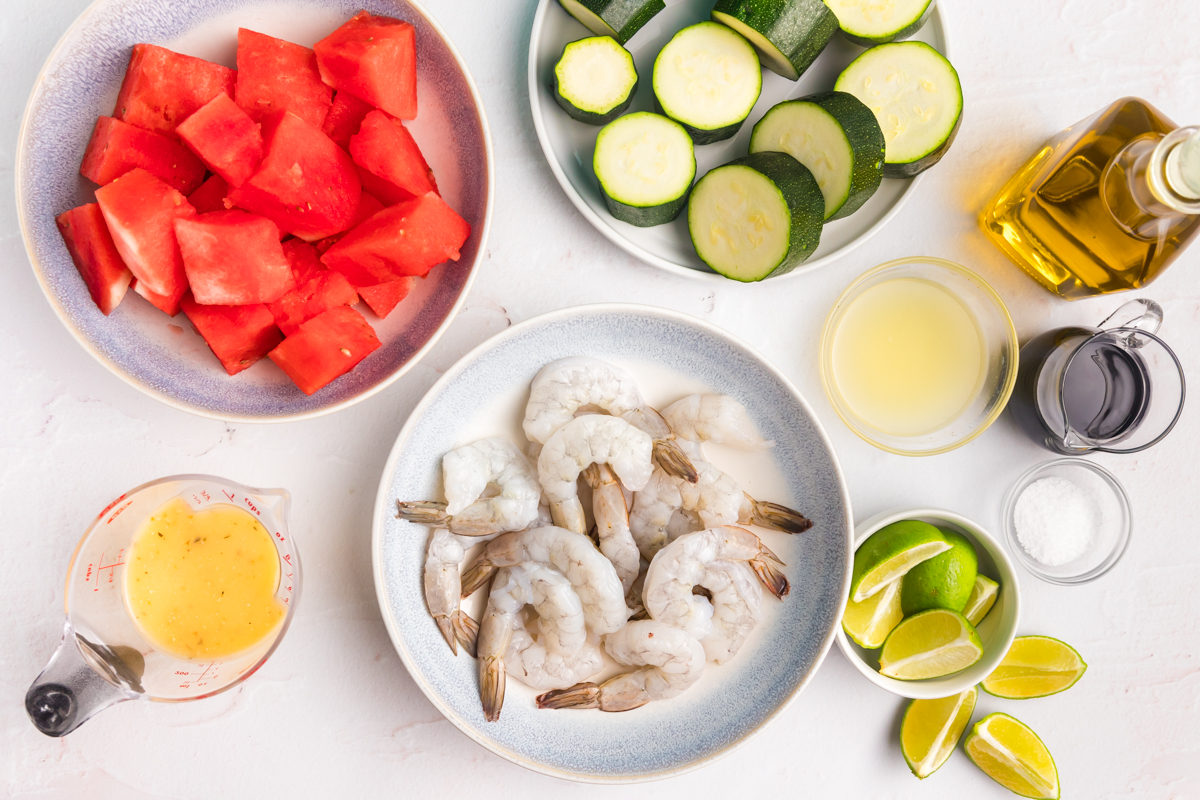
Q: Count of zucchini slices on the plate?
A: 9